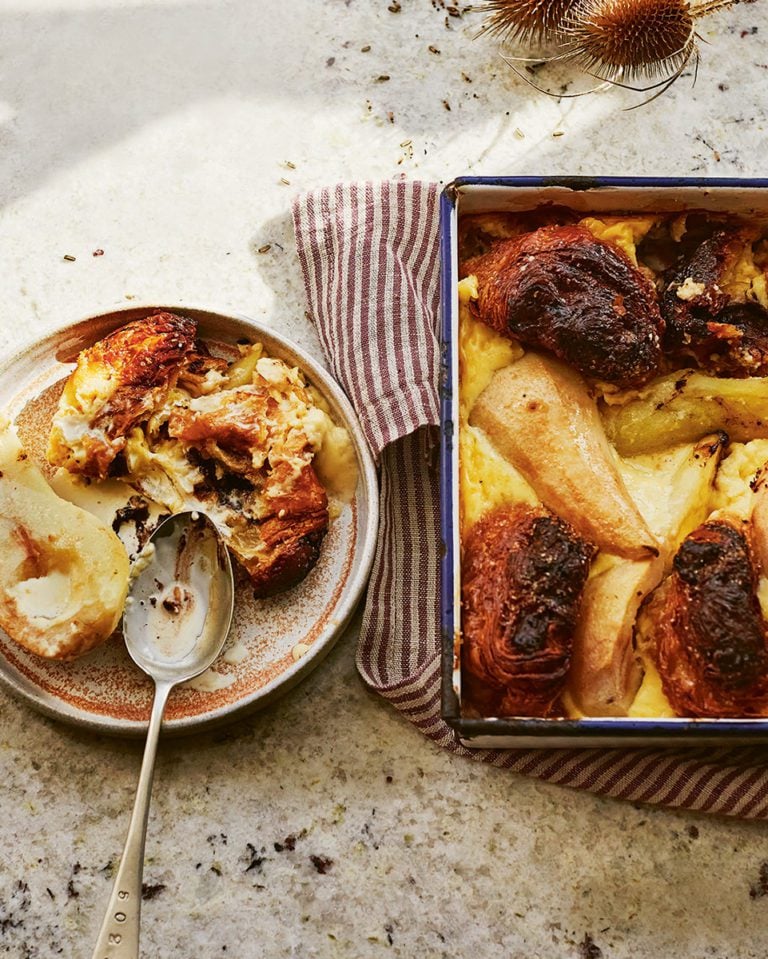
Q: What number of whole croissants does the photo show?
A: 3